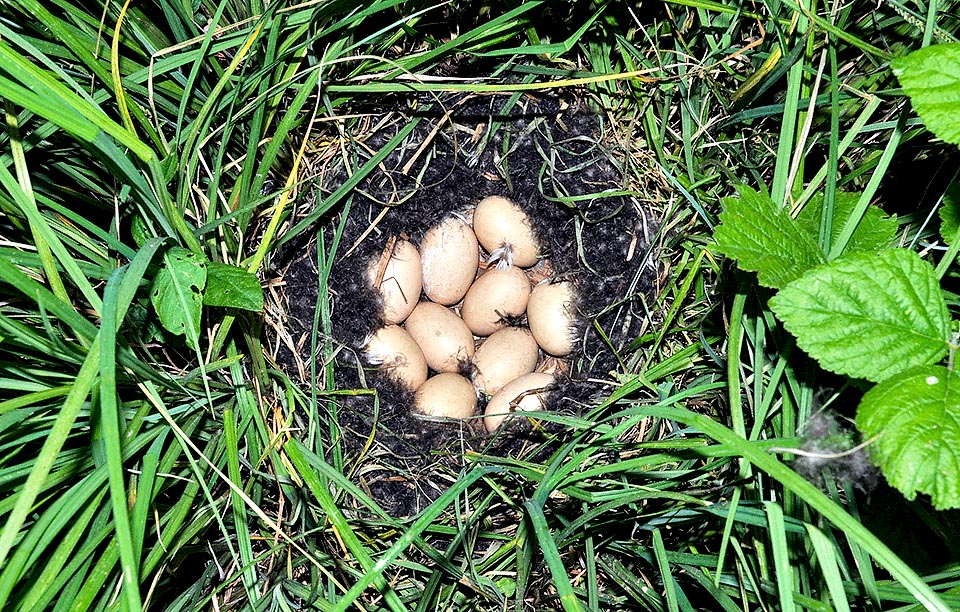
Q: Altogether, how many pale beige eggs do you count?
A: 10